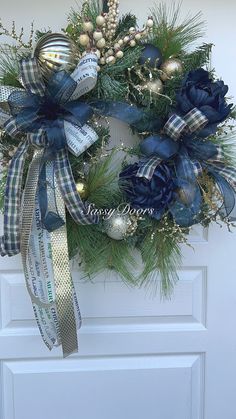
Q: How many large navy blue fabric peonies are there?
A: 2